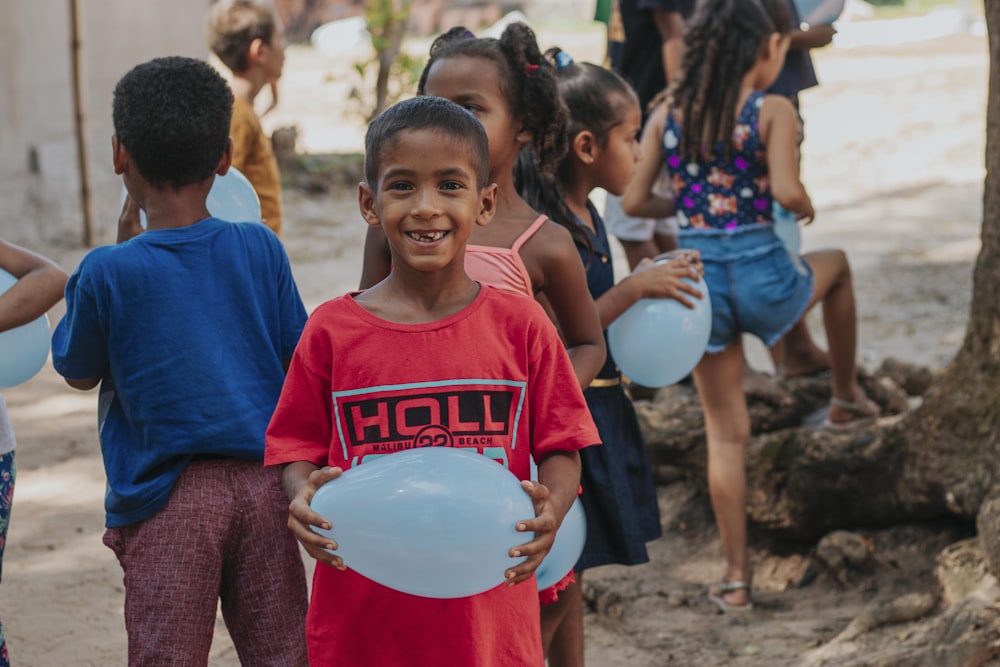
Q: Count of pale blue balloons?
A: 7